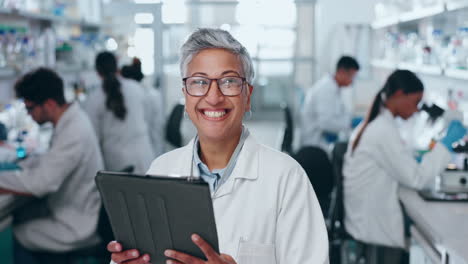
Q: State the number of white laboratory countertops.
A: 2